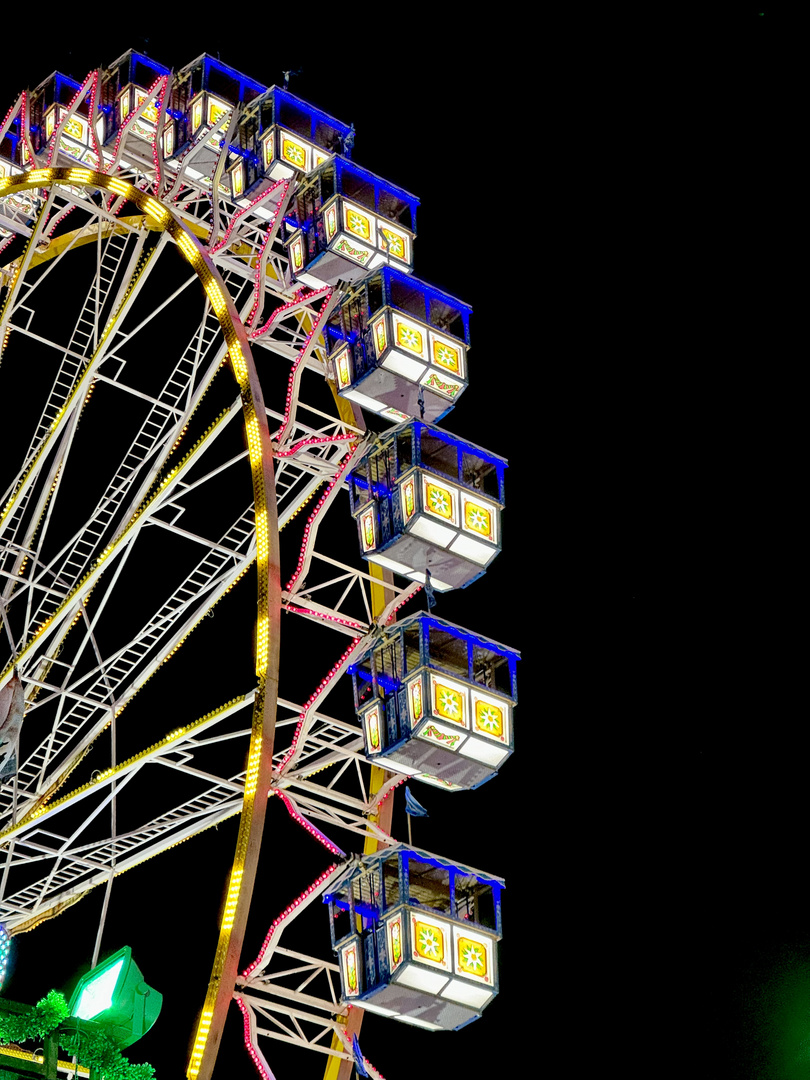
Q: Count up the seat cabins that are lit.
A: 10